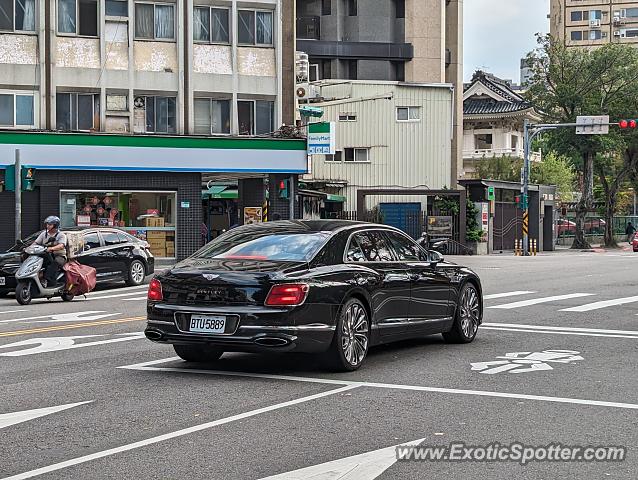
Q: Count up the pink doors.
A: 0